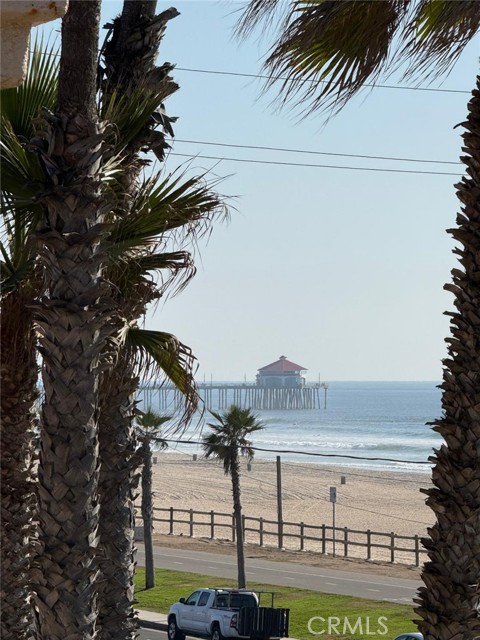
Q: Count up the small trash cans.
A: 4